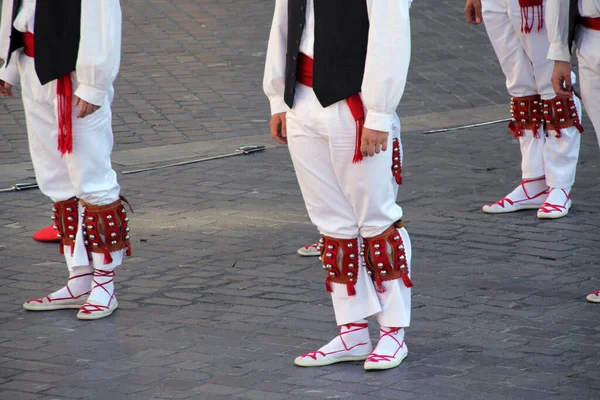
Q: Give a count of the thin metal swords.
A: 3